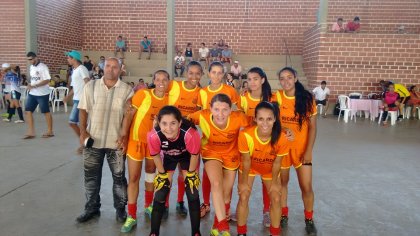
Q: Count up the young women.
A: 8